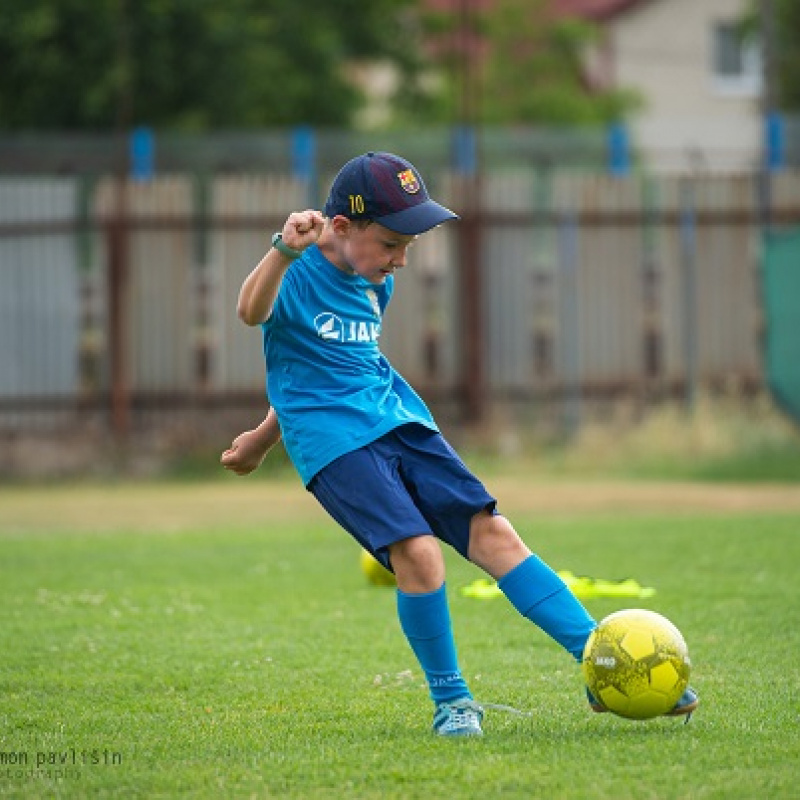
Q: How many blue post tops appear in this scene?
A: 5